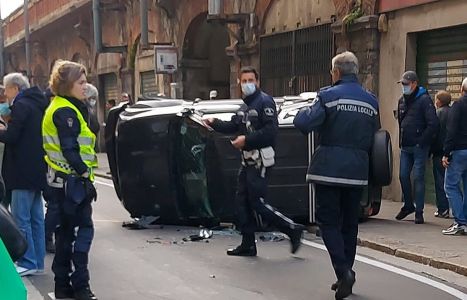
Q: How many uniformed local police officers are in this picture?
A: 3